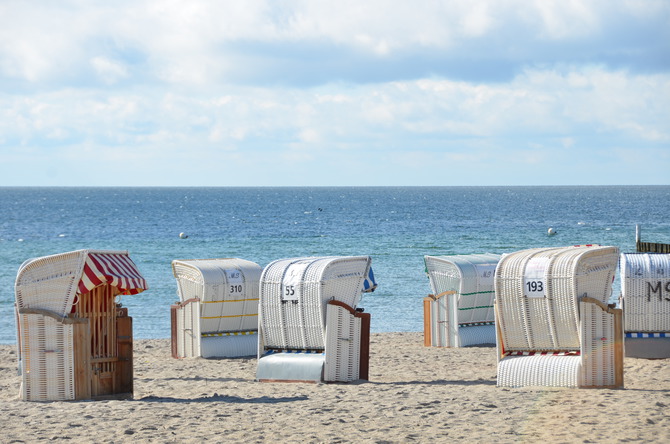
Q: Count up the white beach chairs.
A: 6